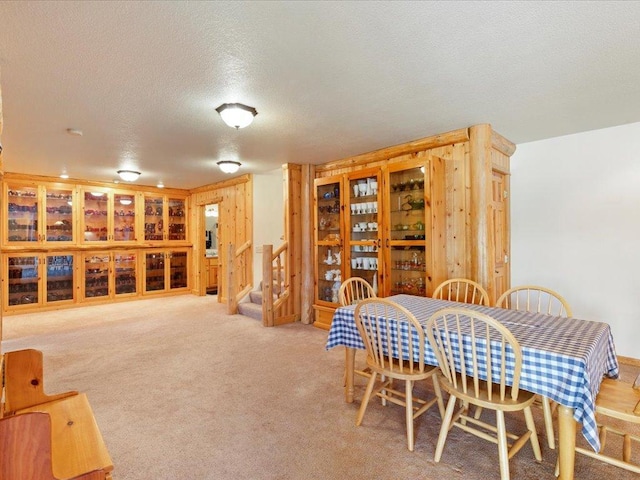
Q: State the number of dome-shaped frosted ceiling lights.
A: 3